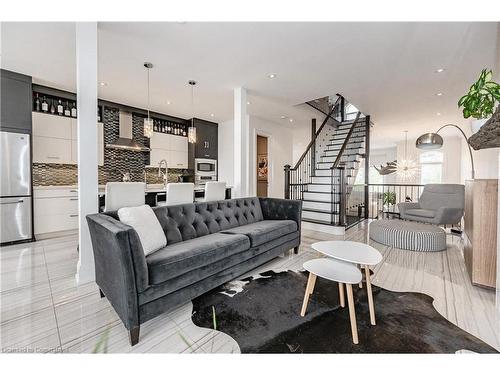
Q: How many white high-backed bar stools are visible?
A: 3